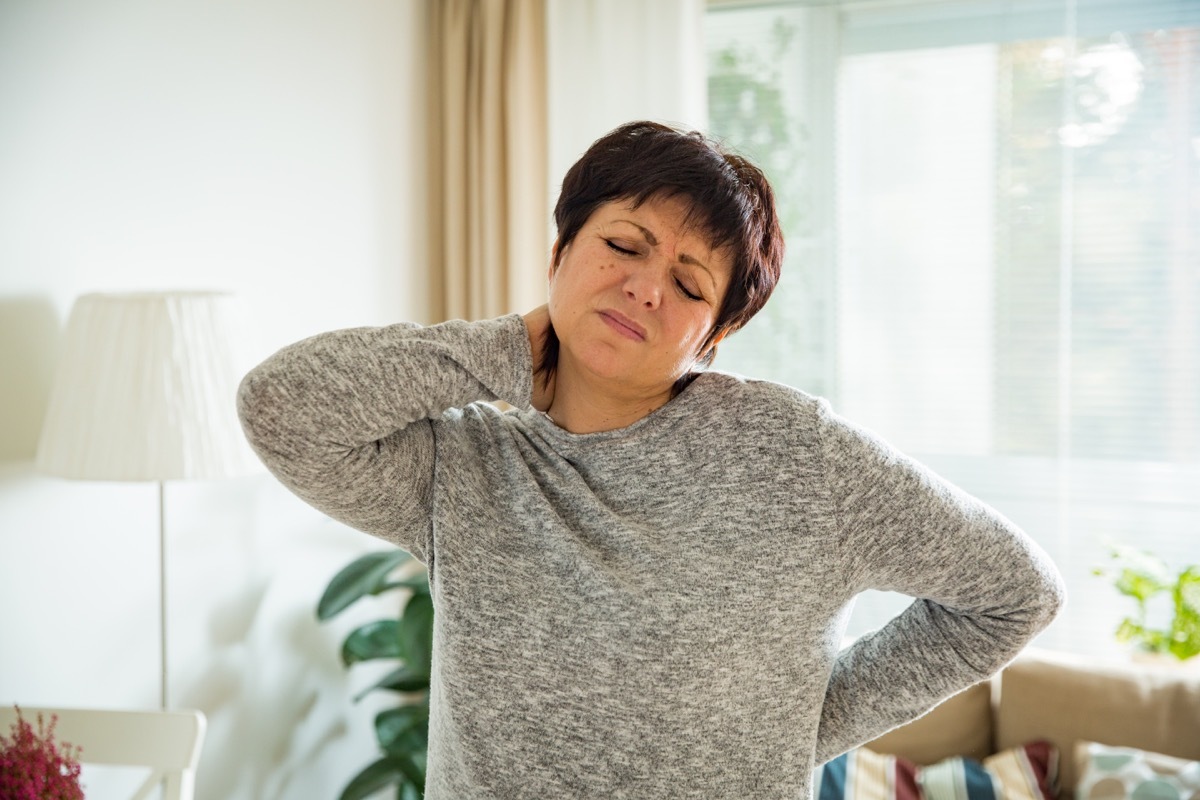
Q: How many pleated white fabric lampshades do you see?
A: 1